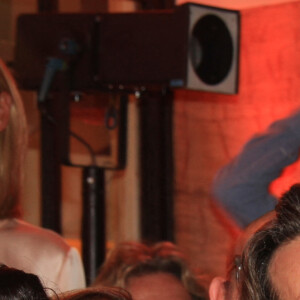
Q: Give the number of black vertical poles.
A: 3